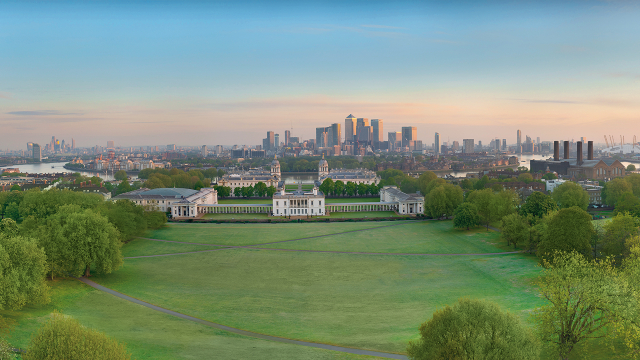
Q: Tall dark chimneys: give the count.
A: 4